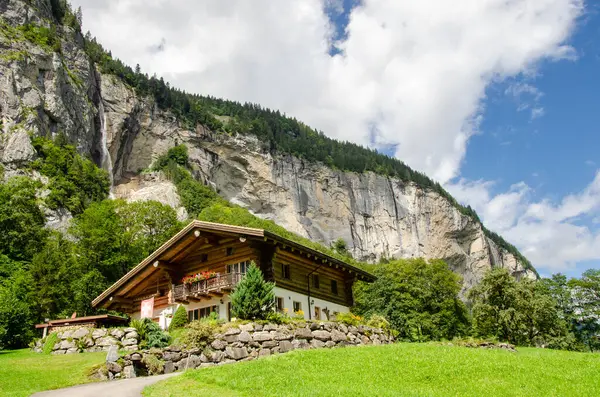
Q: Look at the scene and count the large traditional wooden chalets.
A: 1